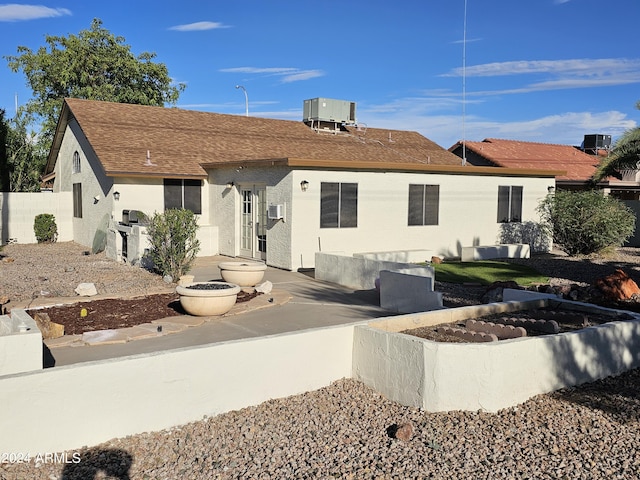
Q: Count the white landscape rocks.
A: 2